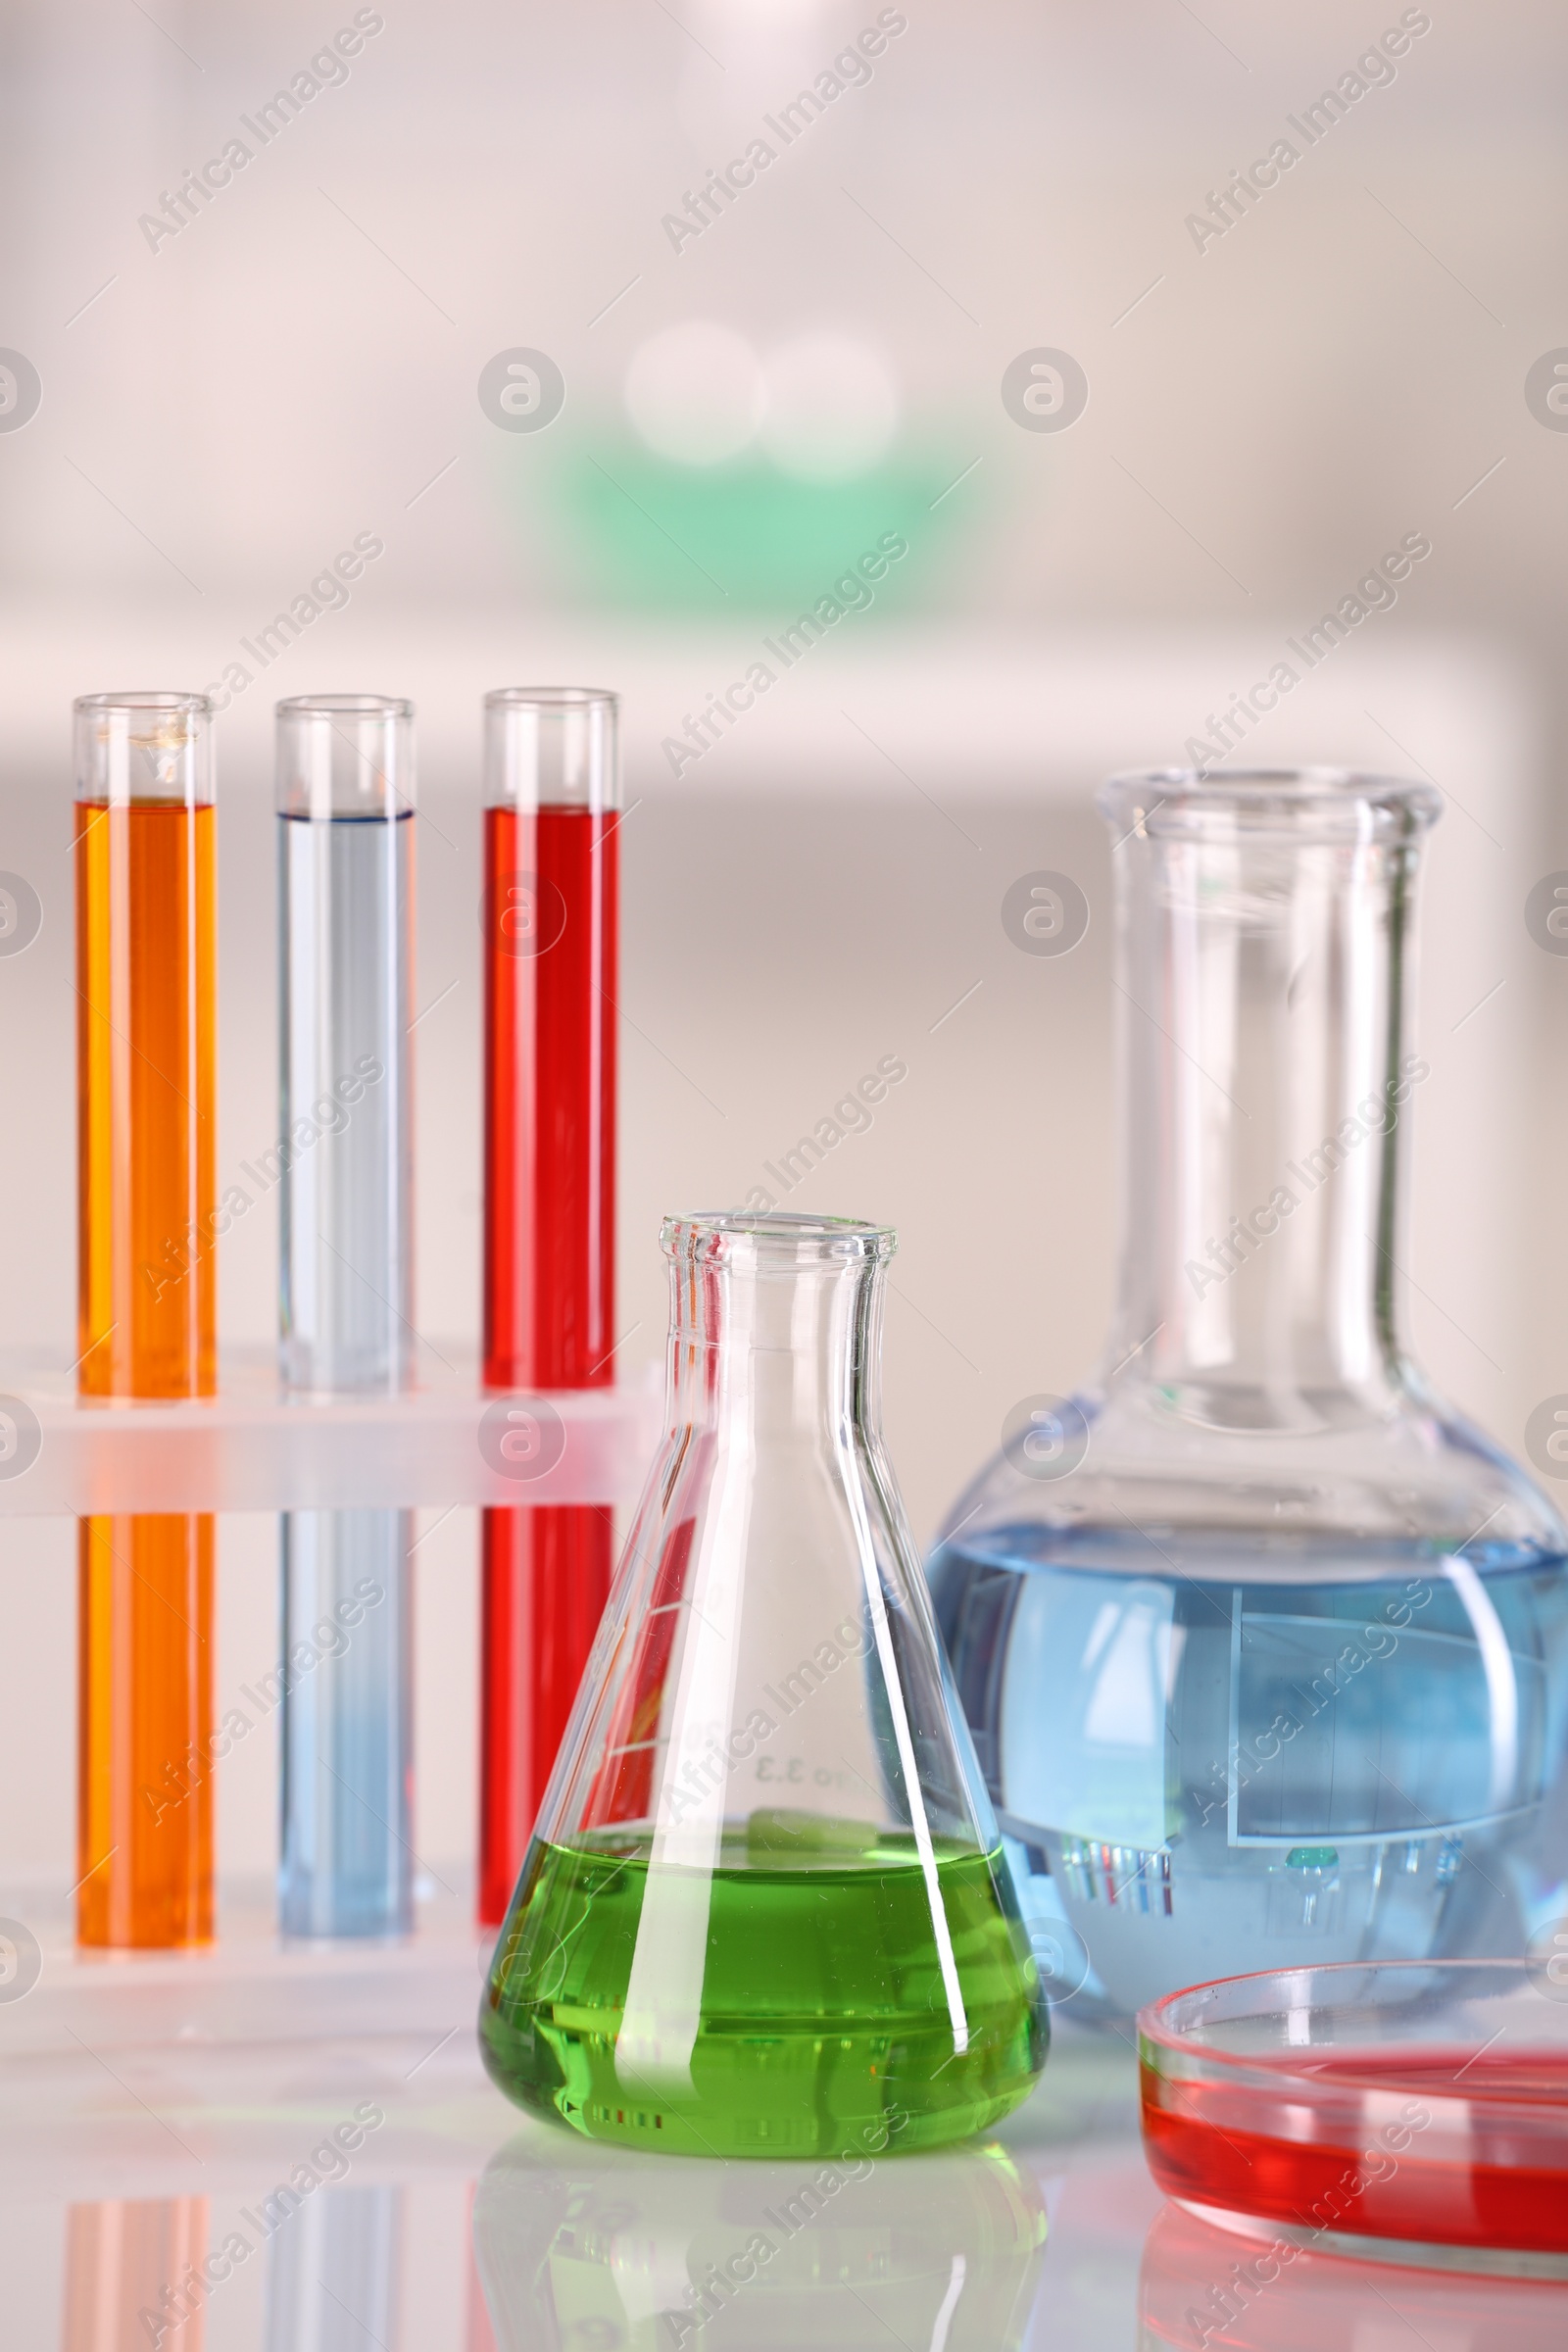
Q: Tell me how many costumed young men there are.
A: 0